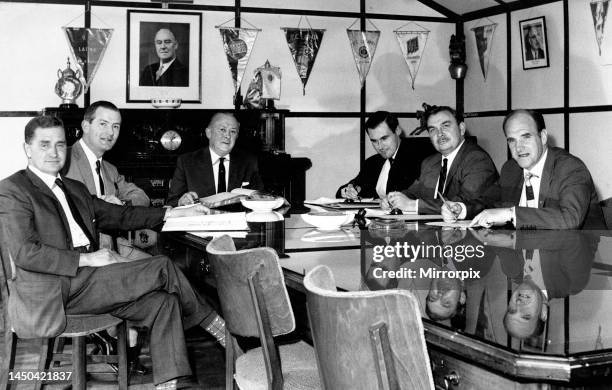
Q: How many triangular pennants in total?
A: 7